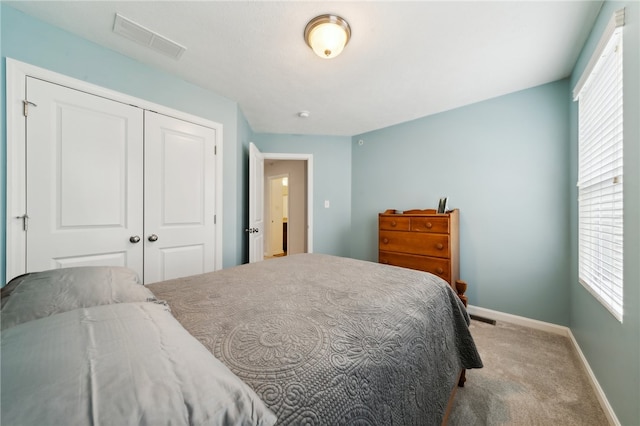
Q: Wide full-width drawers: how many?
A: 2